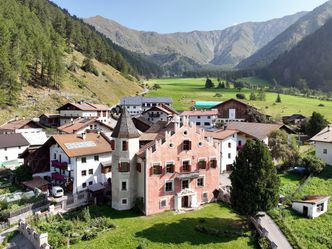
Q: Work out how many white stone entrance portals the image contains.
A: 1